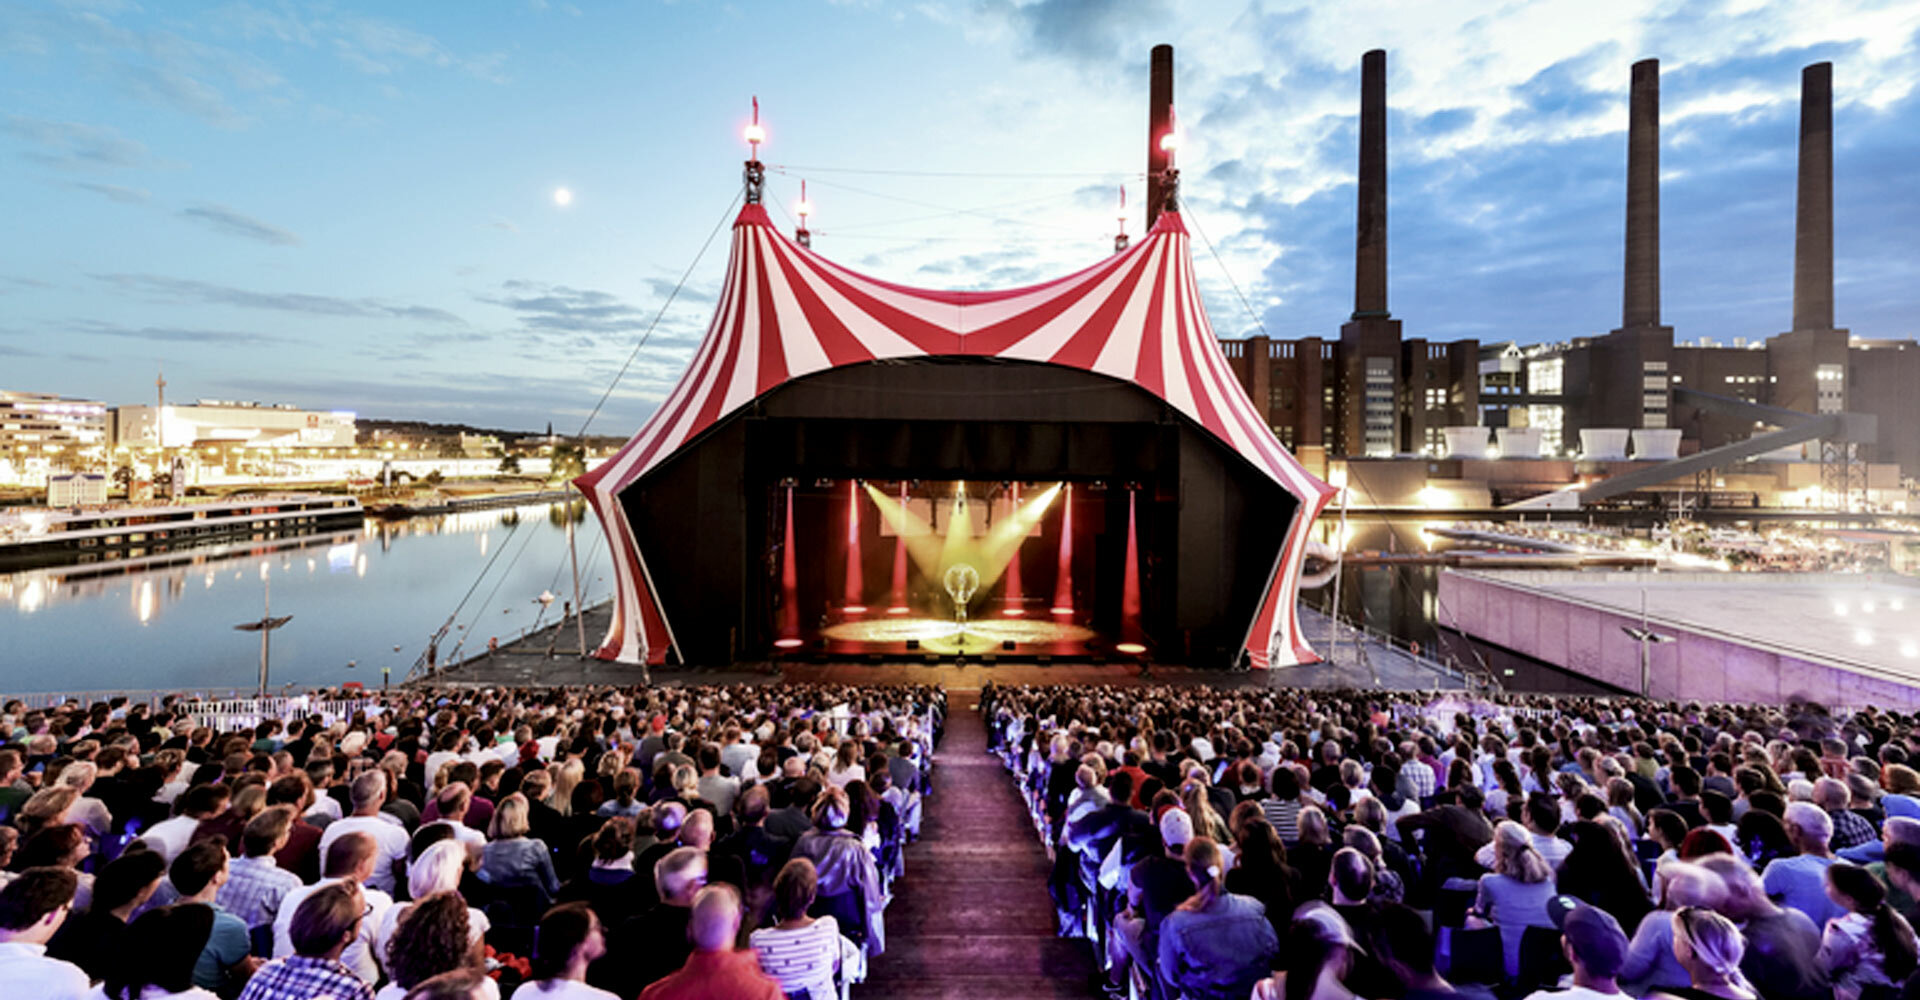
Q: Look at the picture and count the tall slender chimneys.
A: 4